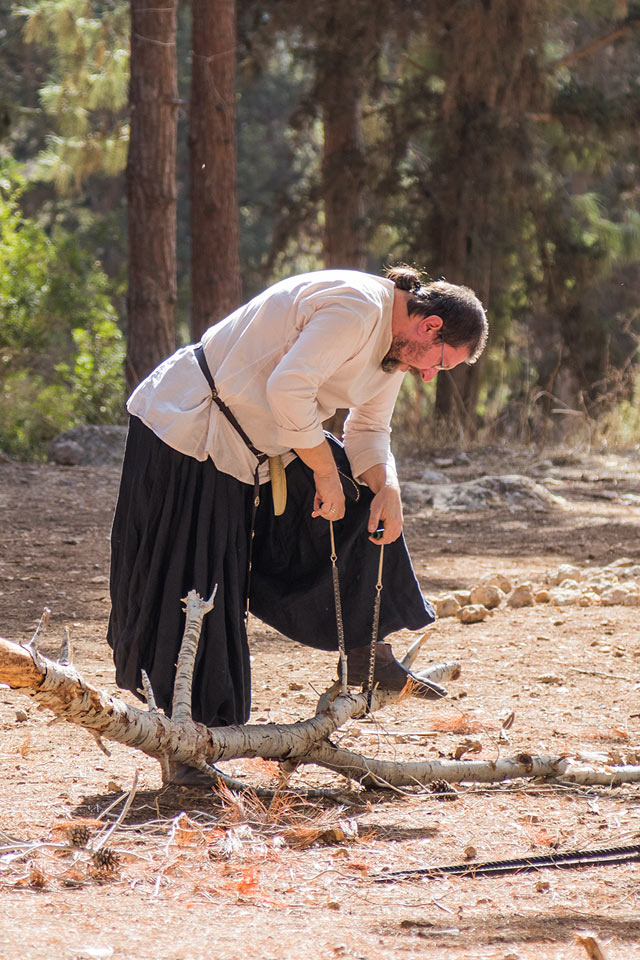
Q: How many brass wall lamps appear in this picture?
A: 0